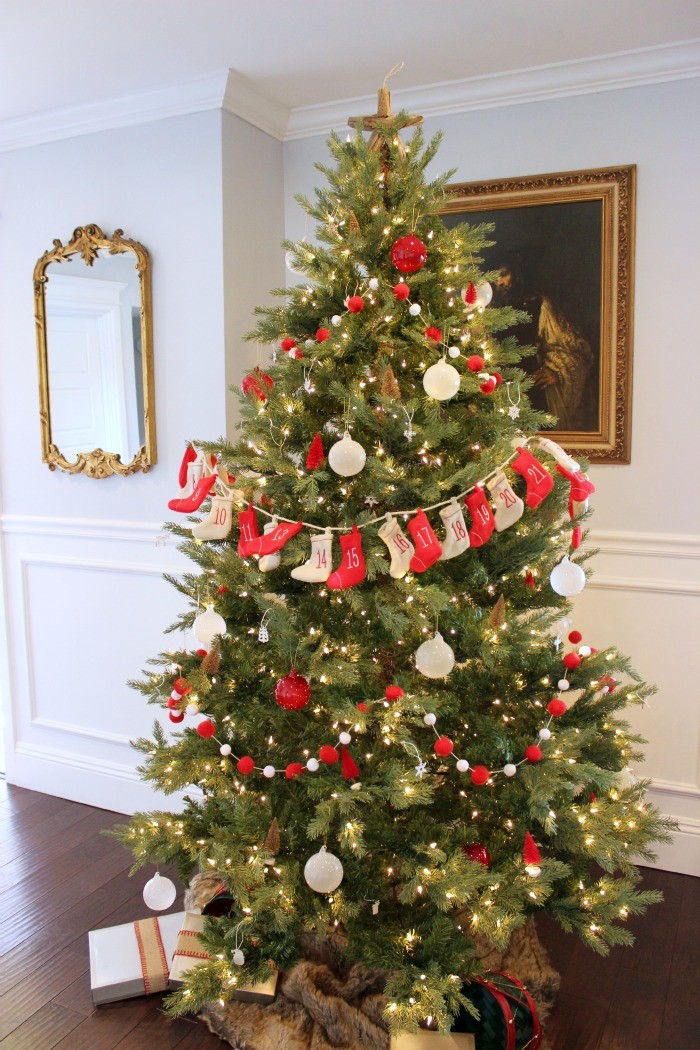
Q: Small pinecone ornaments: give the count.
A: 5